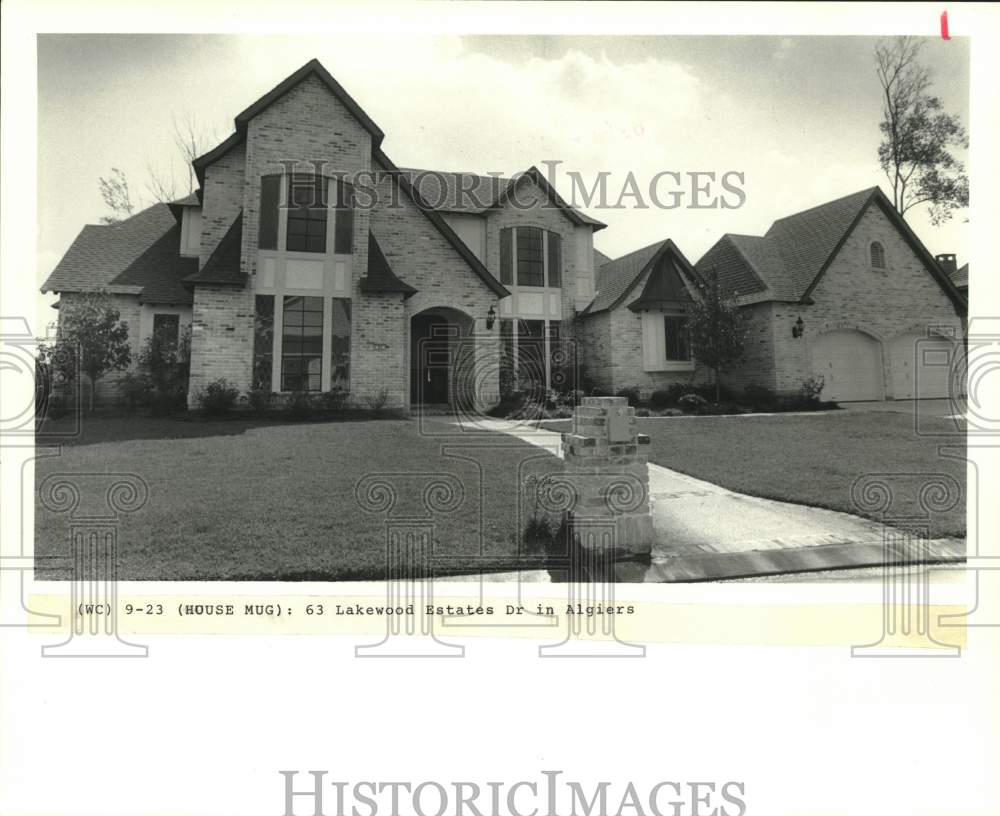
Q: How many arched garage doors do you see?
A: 2